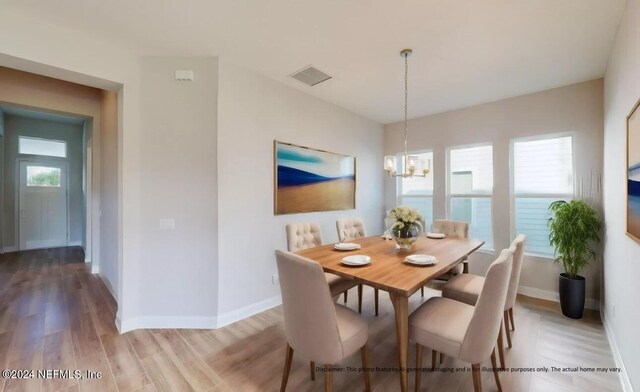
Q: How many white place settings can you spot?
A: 4